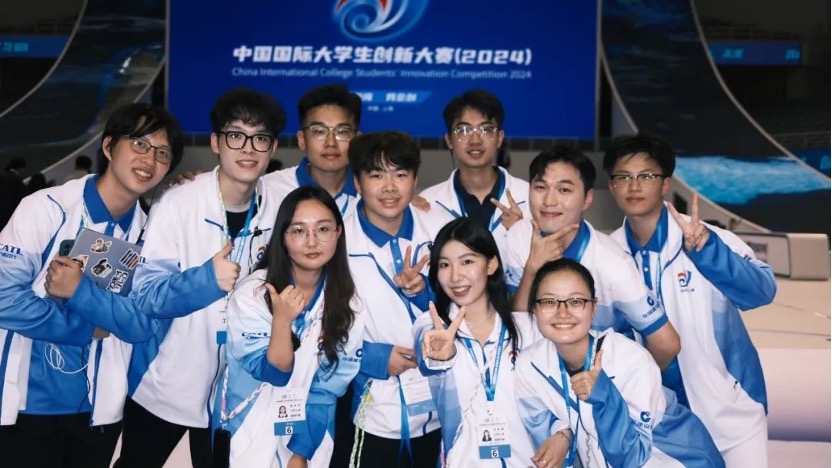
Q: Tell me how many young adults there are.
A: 10